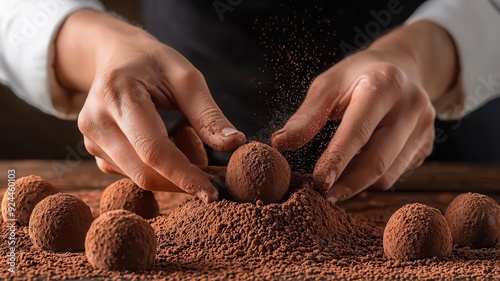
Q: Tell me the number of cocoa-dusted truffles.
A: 7